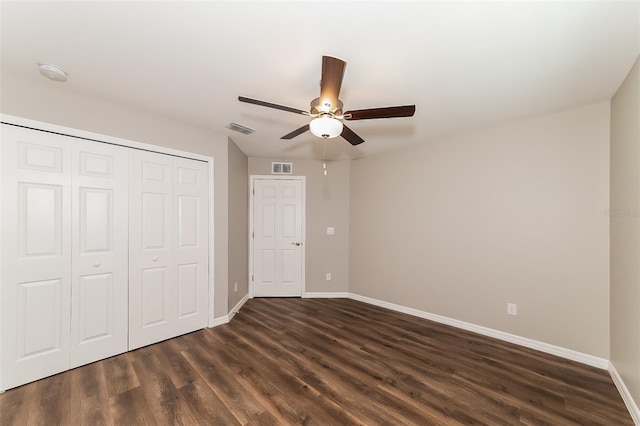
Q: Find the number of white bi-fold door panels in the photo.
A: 4